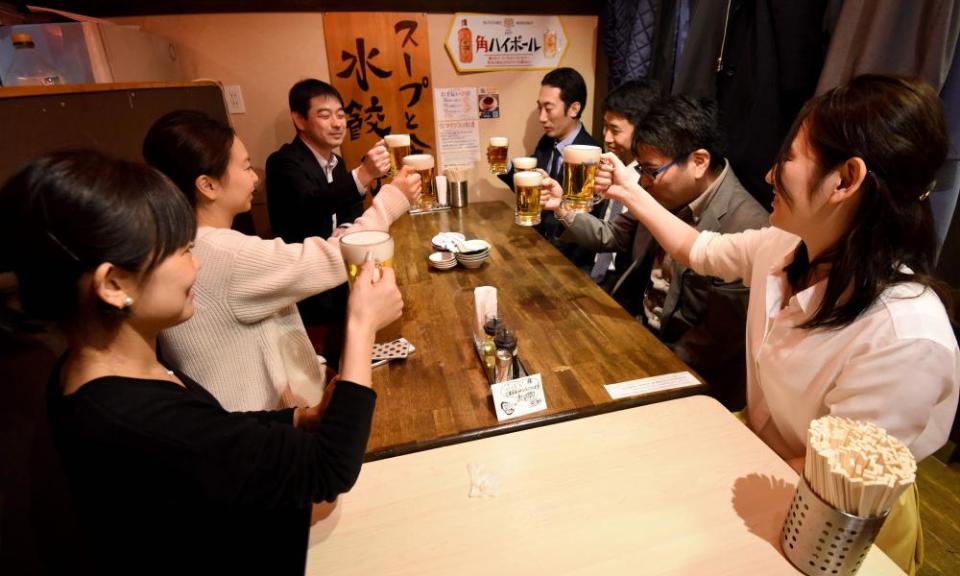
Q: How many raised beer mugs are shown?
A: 7